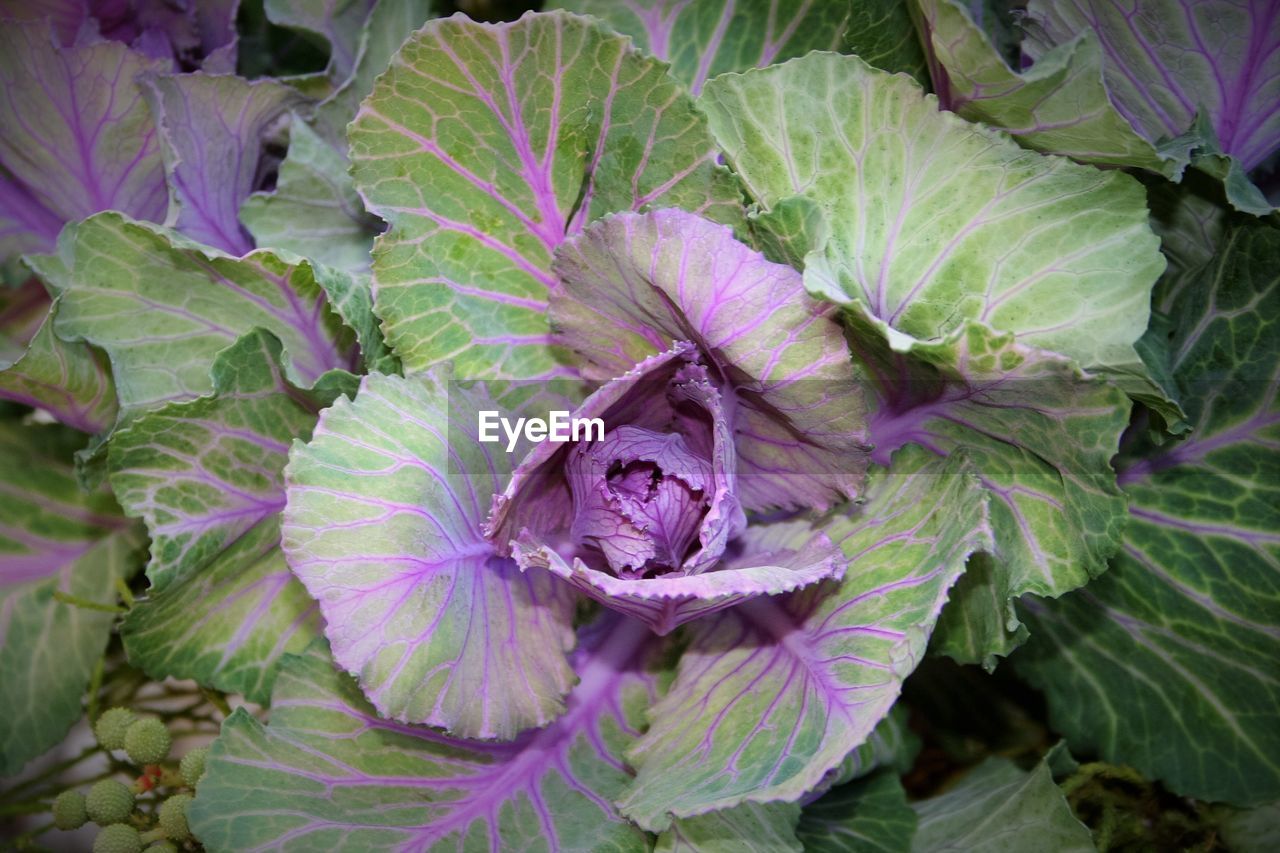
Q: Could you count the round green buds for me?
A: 8